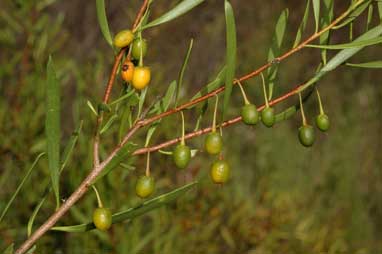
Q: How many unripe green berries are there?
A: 11